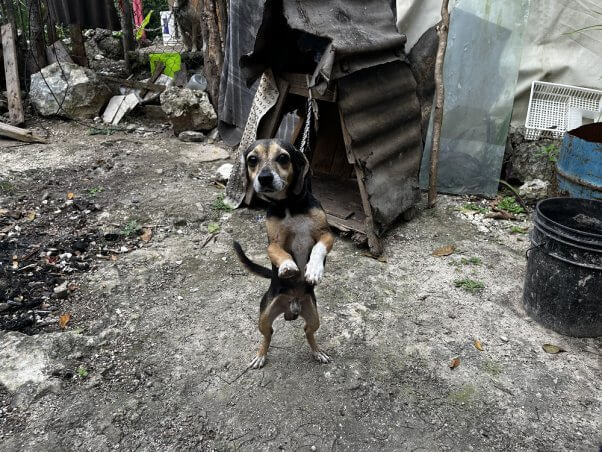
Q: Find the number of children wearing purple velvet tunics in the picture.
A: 0